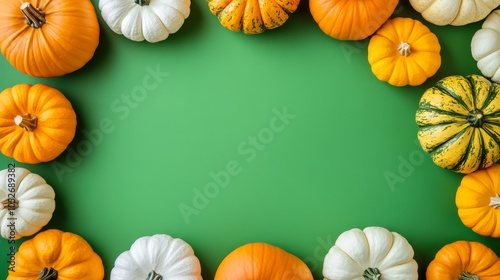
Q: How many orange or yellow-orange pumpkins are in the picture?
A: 9